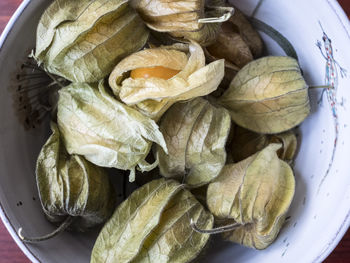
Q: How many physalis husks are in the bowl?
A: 11